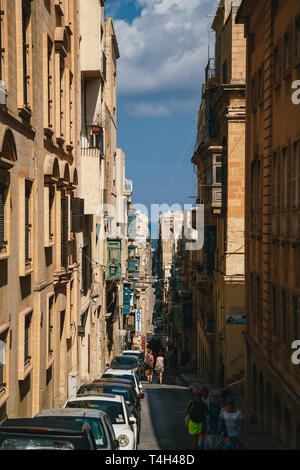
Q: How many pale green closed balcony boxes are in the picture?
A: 1